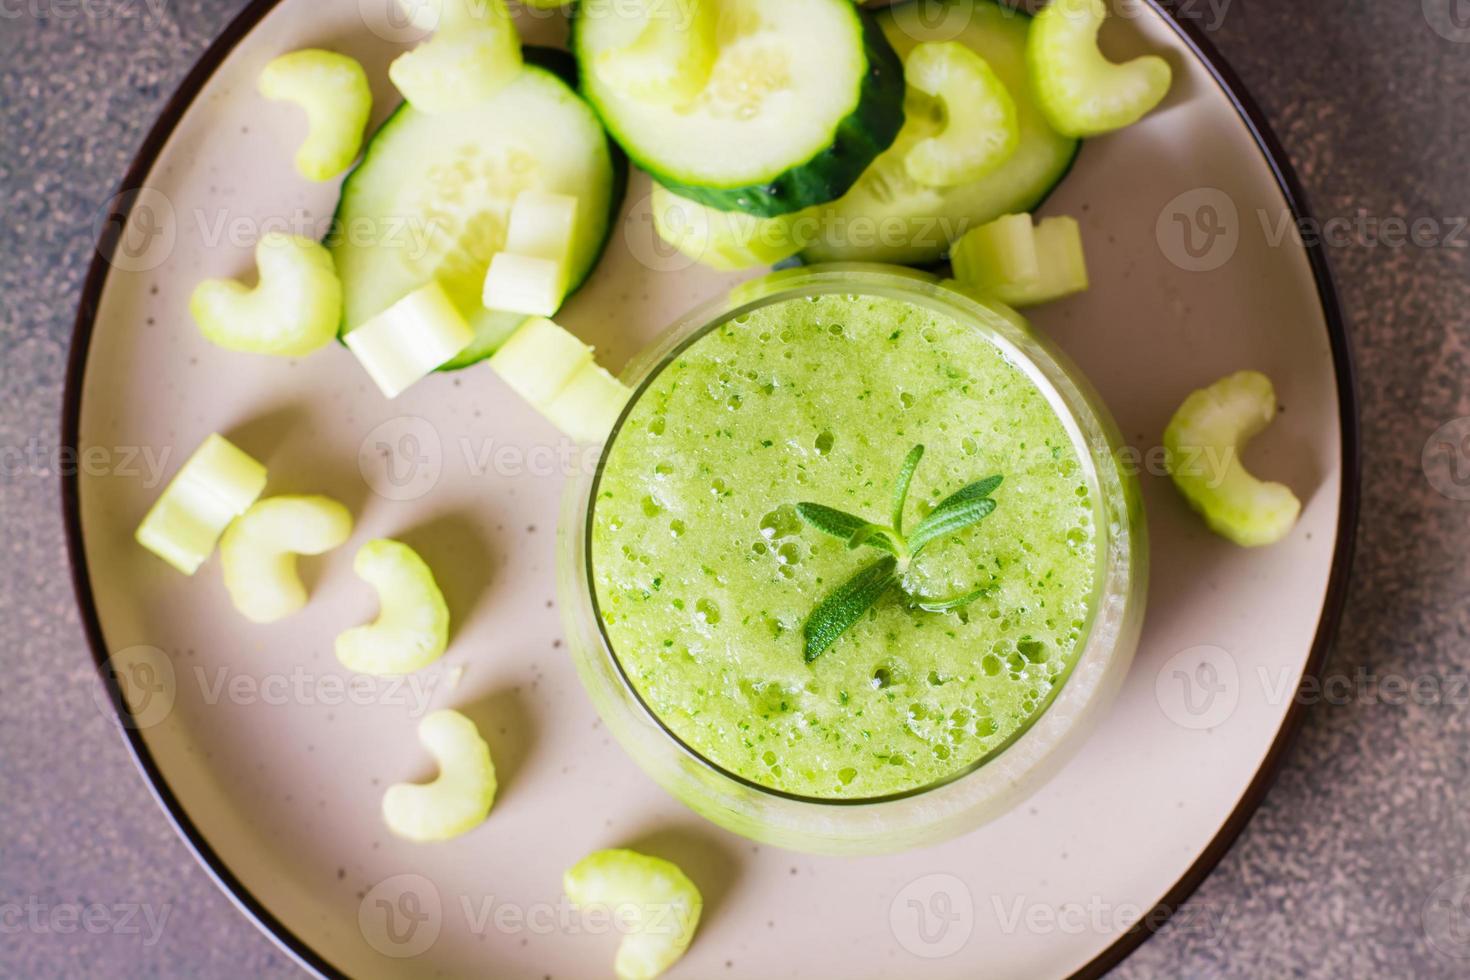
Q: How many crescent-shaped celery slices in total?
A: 11